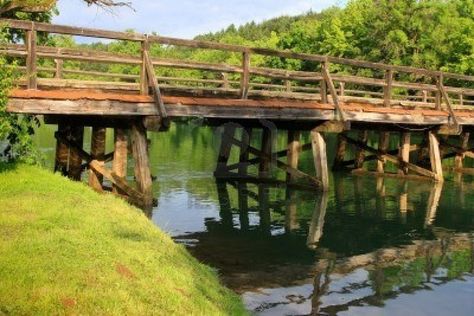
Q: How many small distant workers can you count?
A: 0